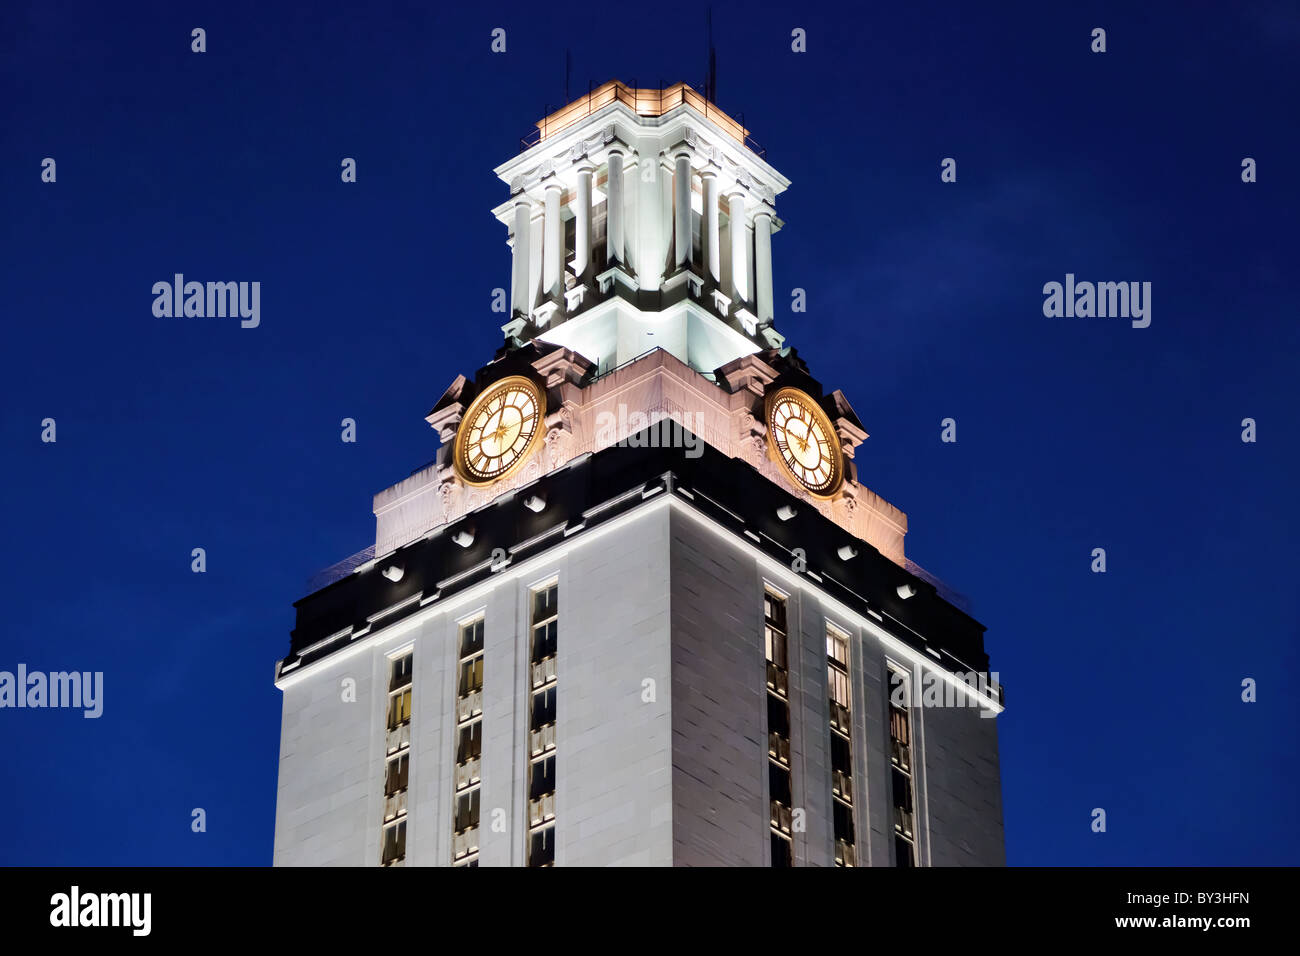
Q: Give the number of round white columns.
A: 8